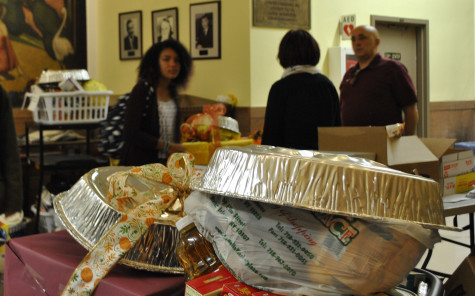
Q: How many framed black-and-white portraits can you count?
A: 3